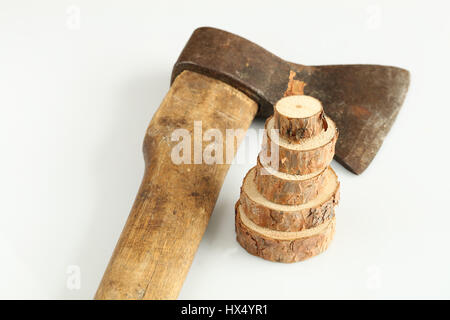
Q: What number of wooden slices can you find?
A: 5